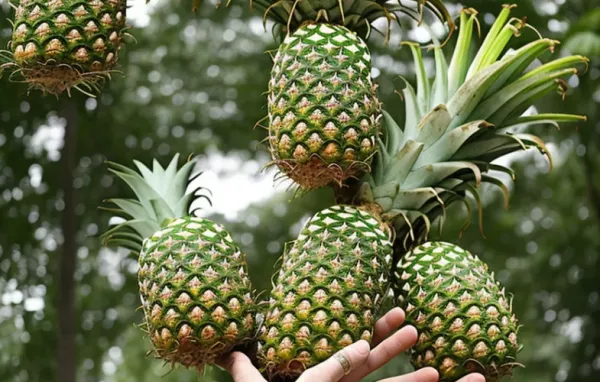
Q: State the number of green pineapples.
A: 5